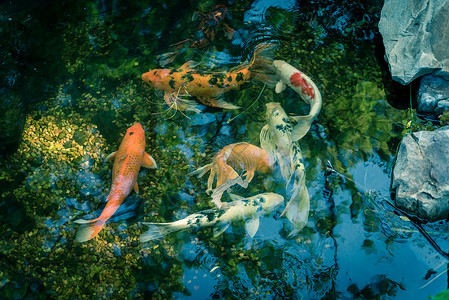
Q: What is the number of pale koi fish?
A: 3